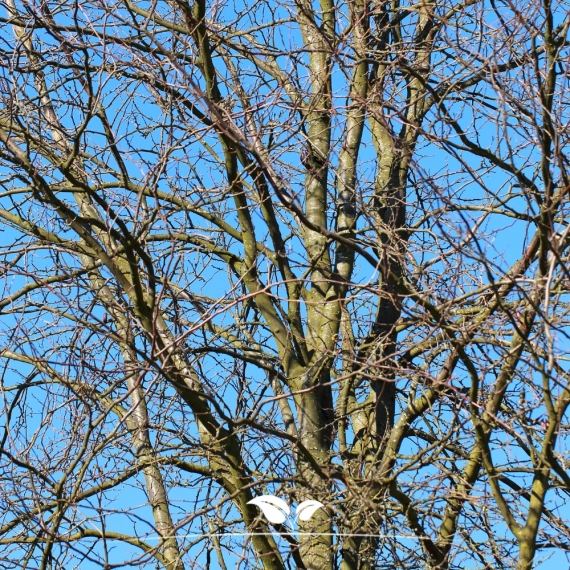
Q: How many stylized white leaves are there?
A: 2